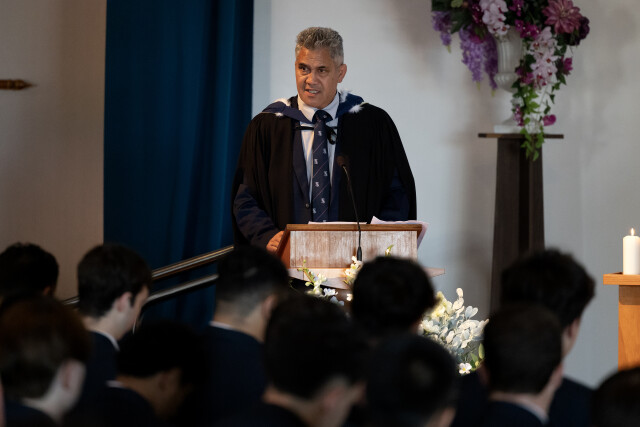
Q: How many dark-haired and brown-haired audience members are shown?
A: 11